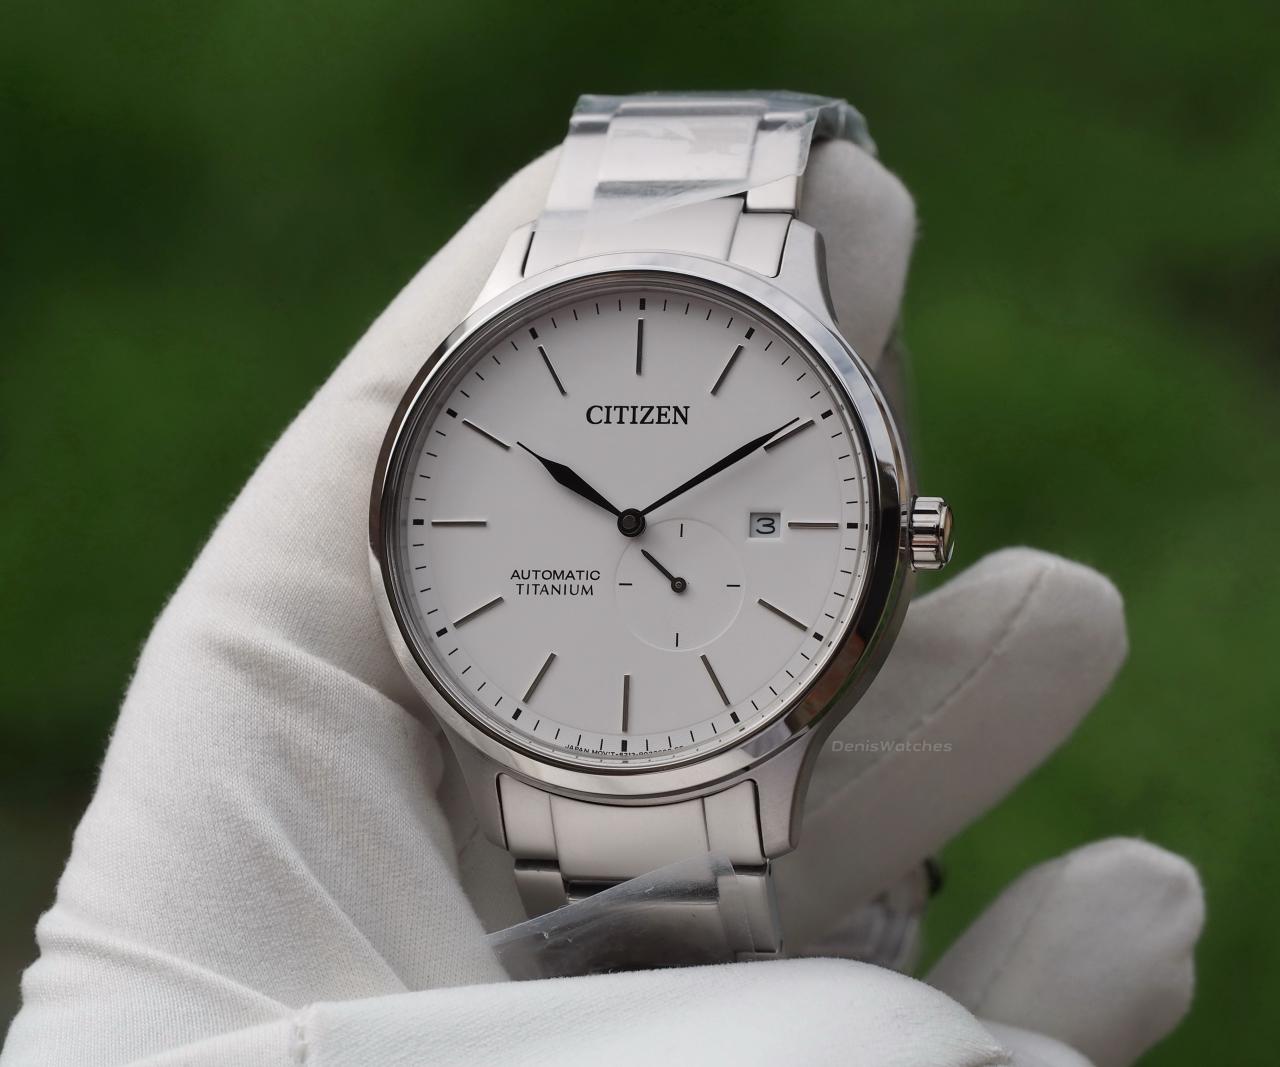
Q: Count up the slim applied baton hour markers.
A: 12